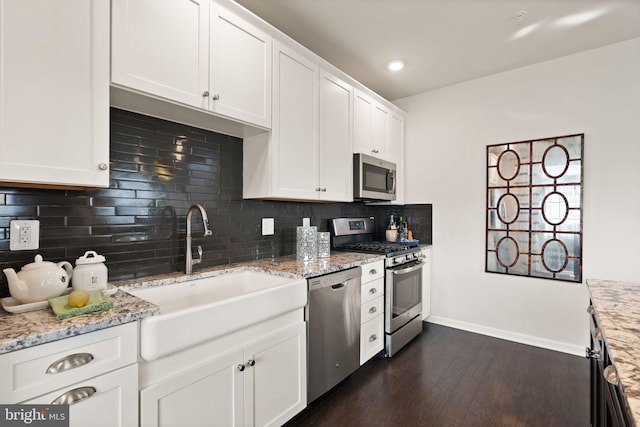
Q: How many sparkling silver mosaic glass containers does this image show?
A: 2